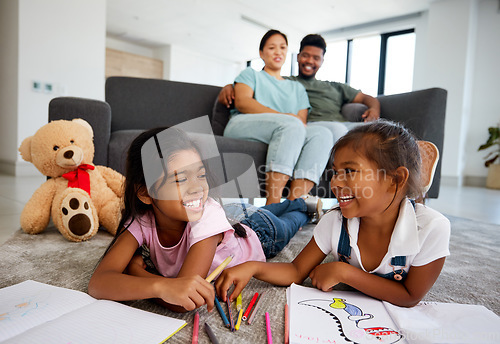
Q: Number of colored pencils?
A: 11